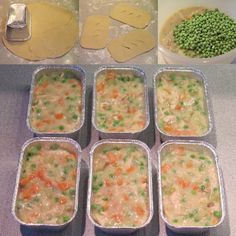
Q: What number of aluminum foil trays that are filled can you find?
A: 6